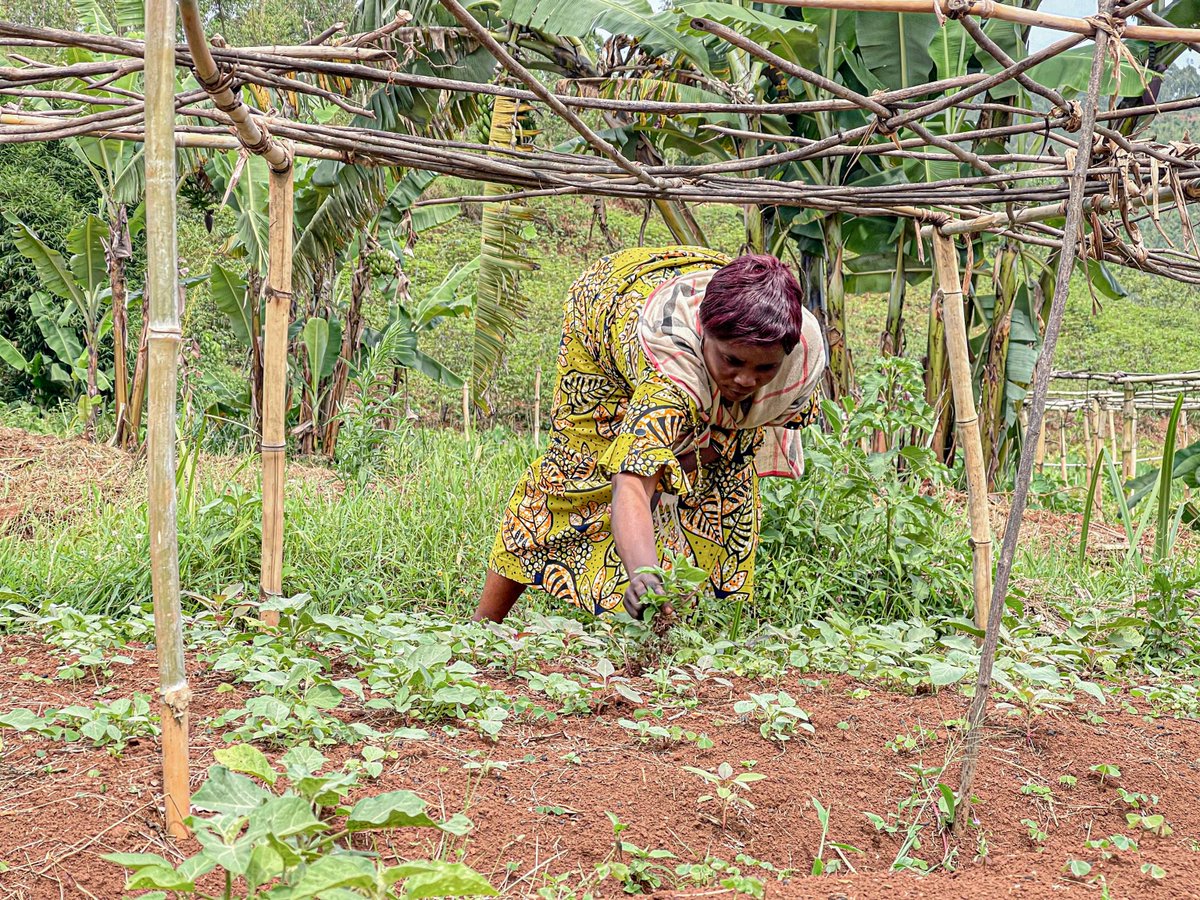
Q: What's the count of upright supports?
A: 4